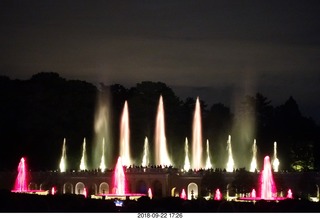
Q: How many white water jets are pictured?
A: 12